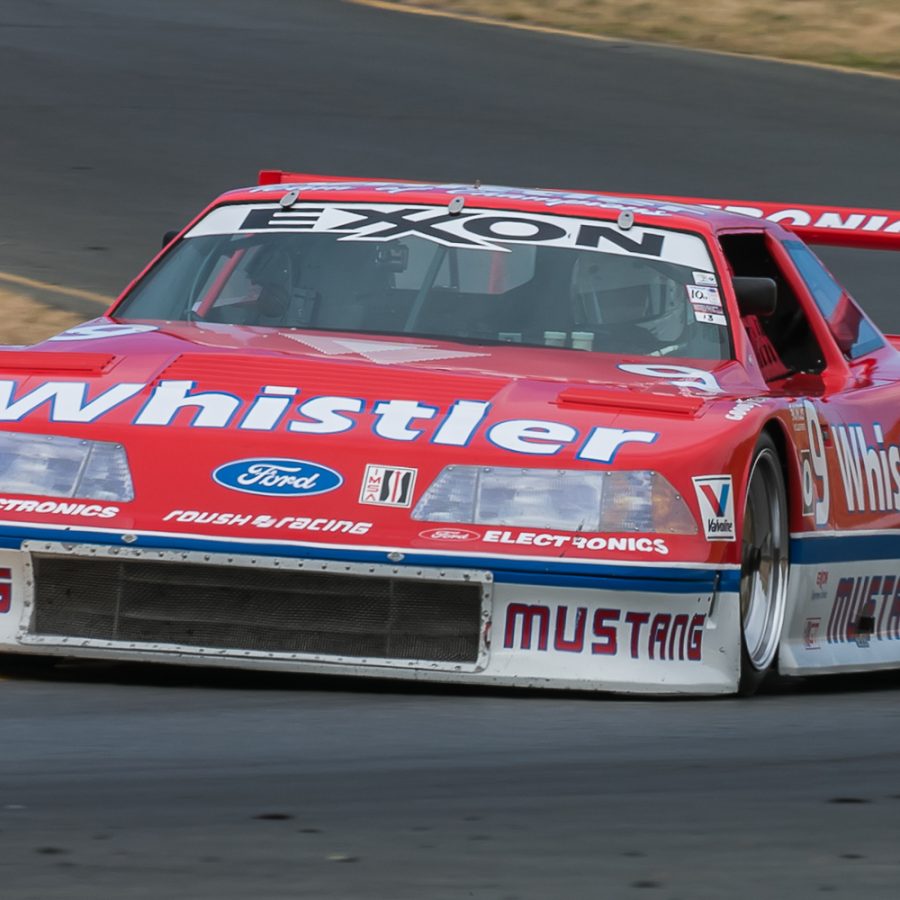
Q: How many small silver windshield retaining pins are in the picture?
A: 3